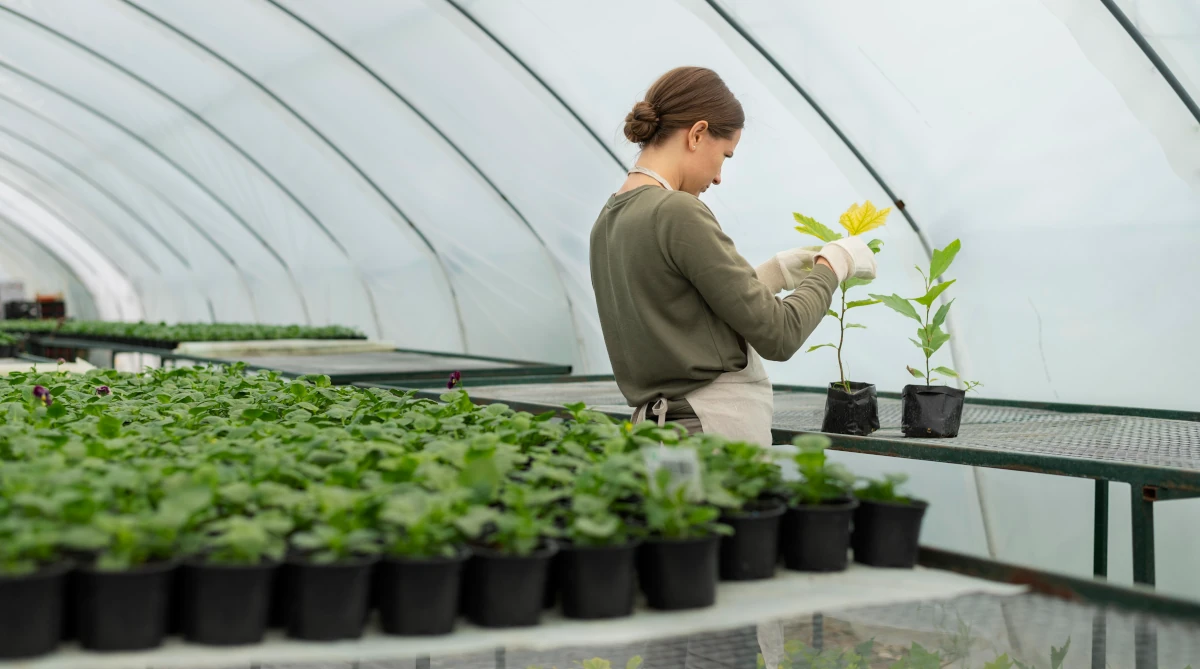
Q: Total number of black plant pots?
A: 13